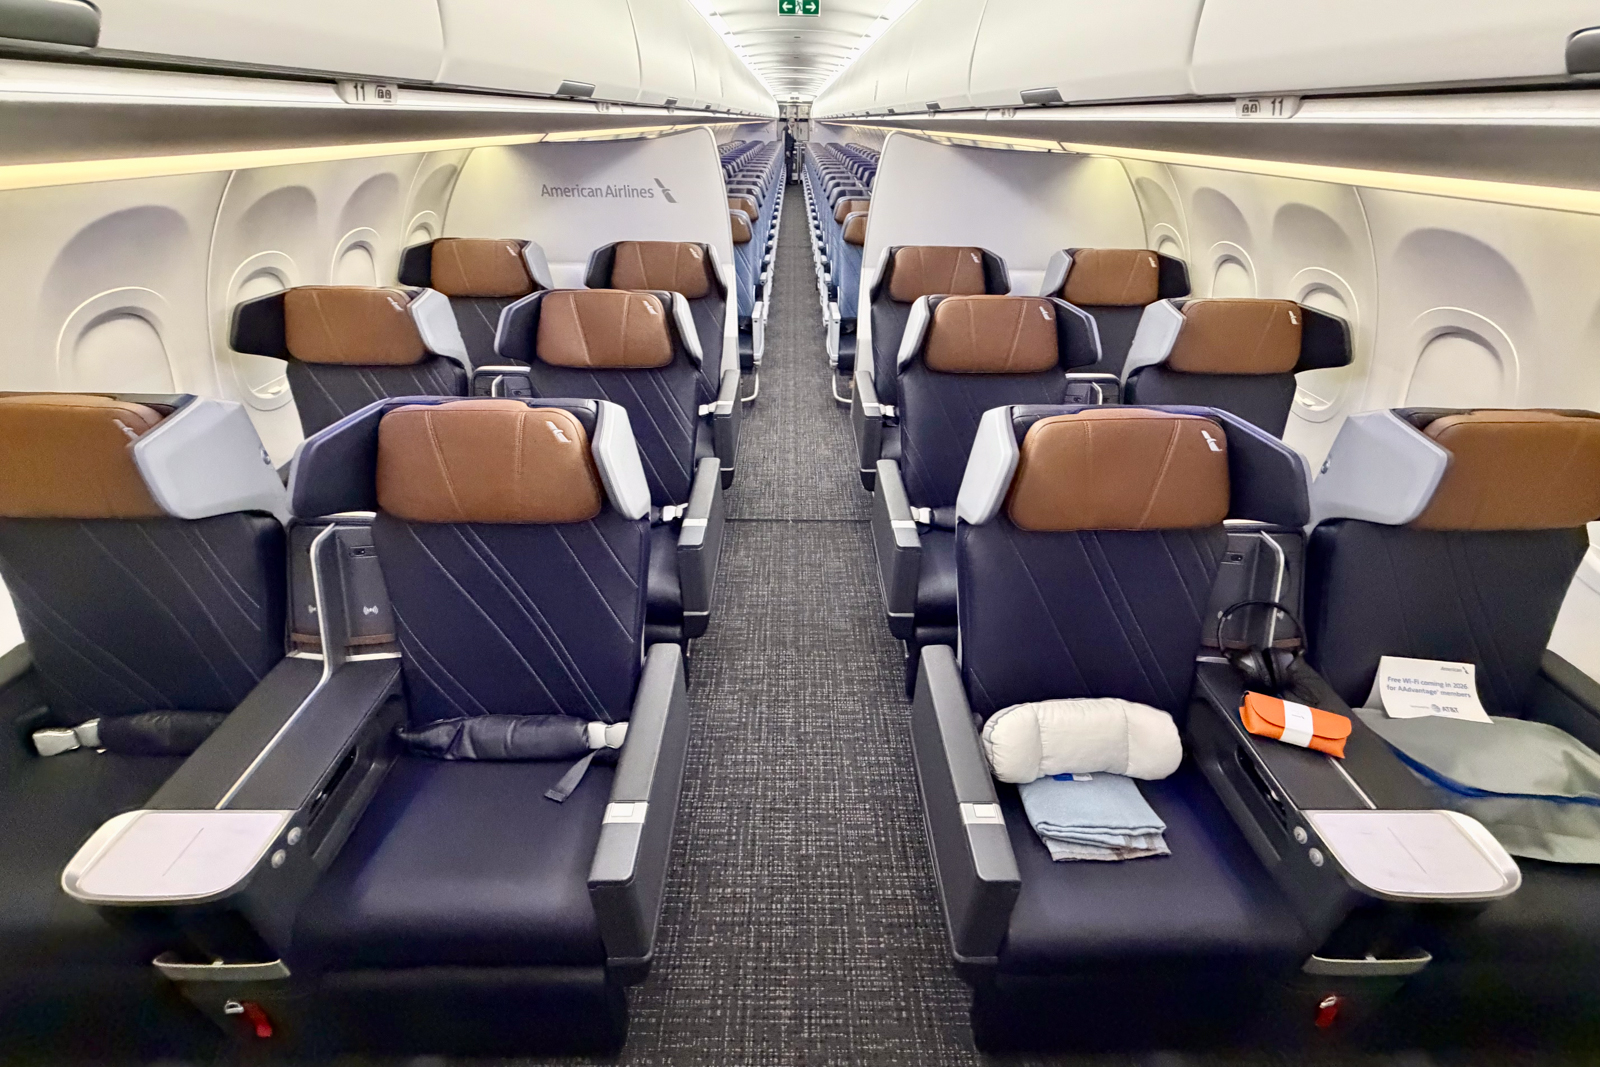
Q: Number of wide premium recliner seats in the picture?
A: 12